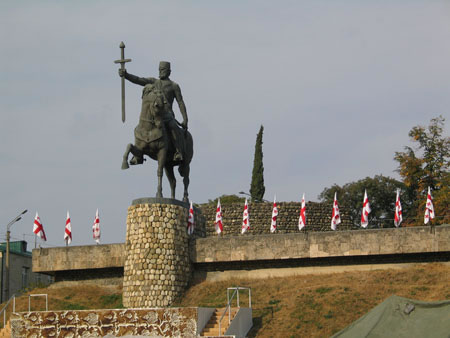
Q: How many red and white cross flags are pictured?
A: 12